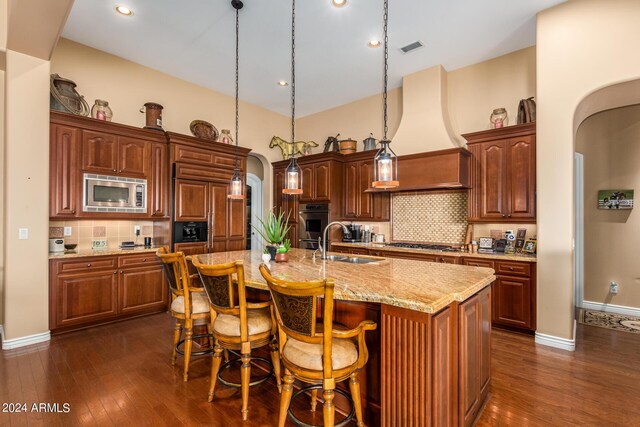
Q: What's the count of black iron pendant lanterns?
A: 3